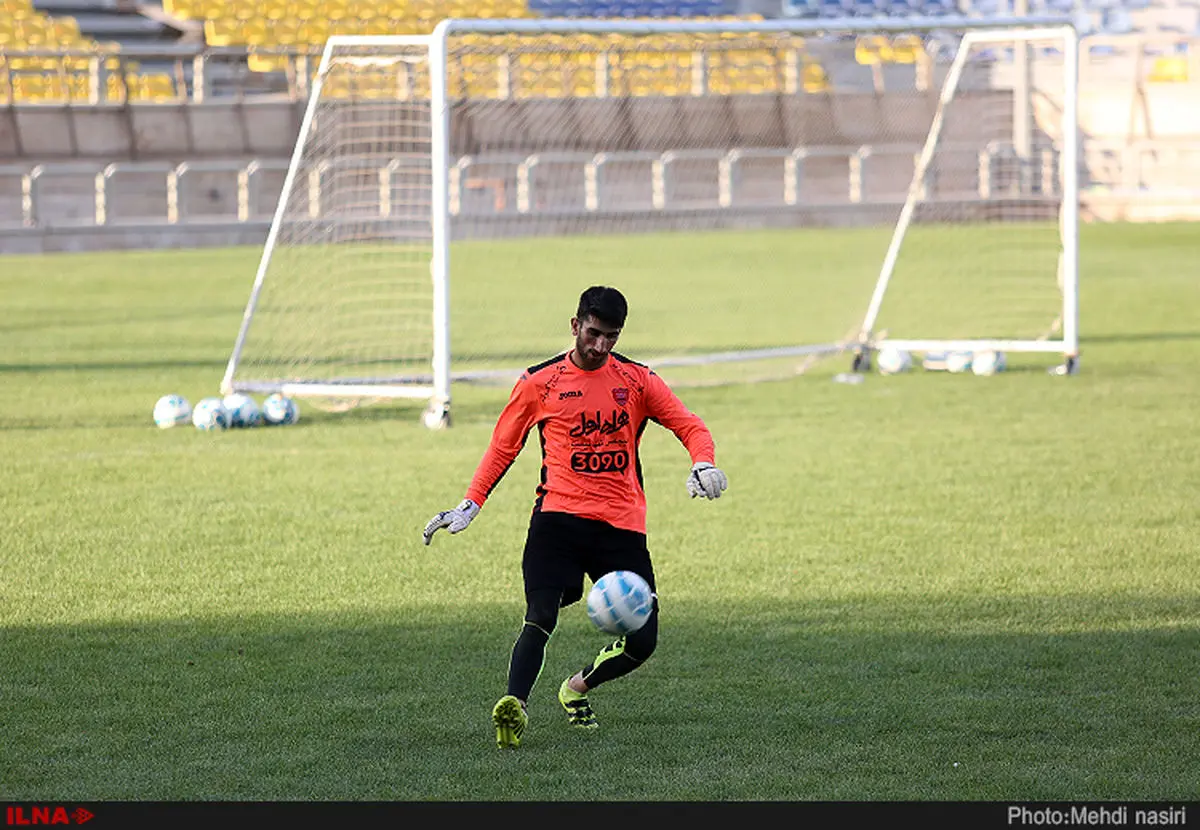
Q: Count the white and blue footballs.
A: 8